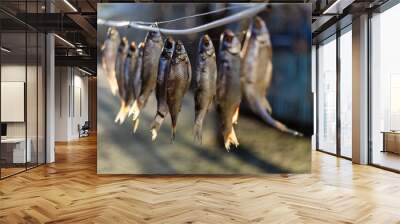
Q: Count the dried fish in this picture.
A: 10